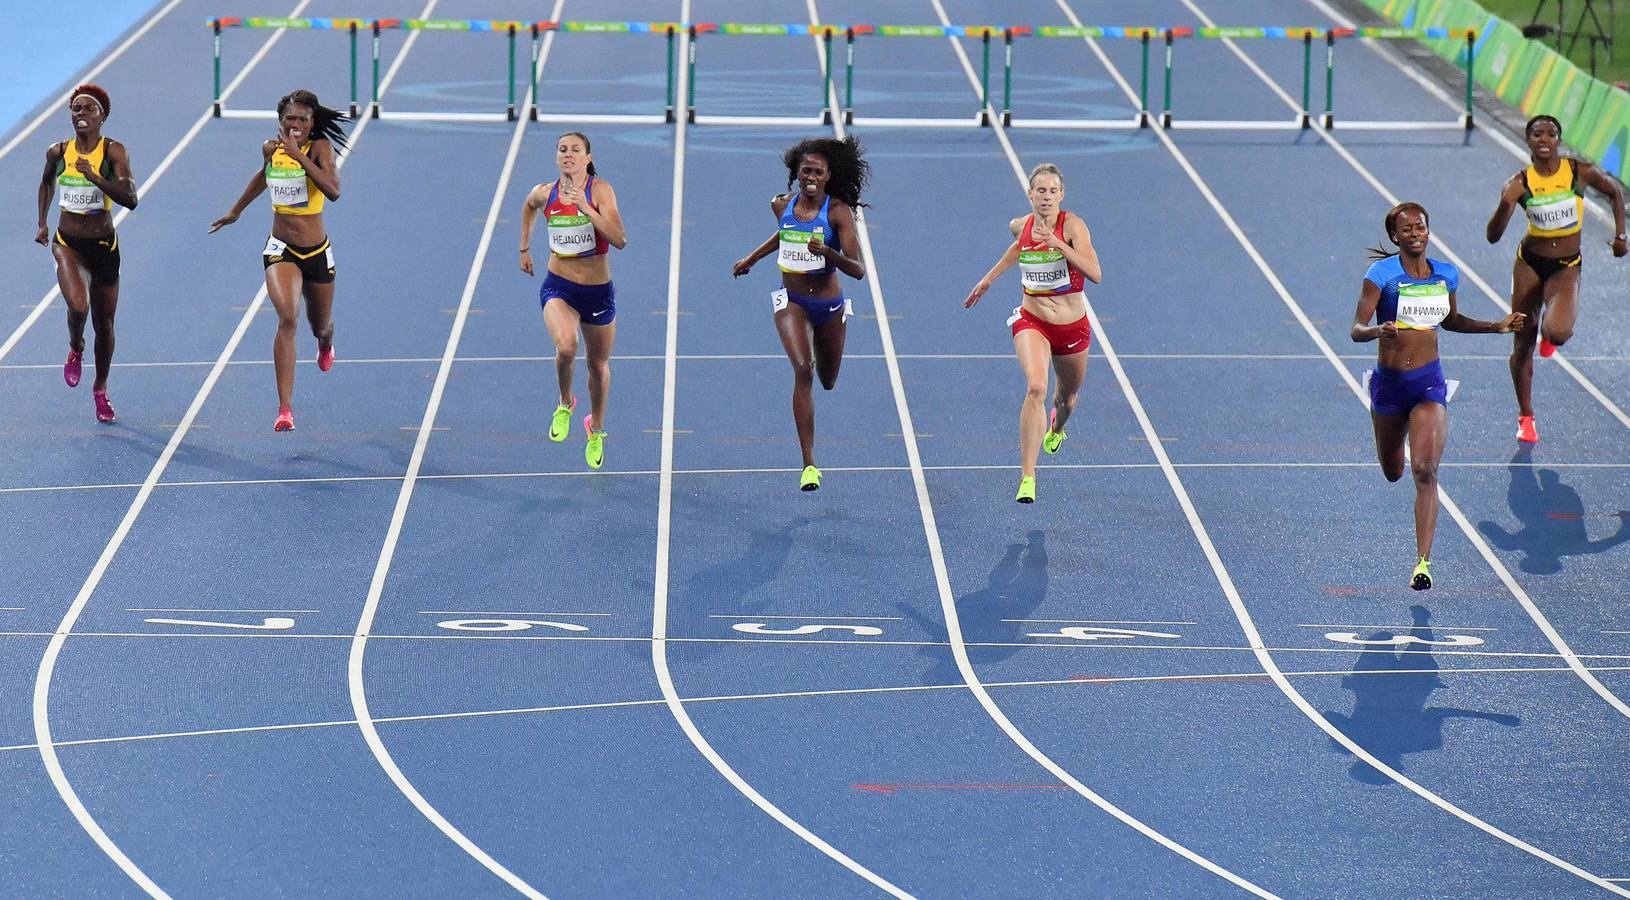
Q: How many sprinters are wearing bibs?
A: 7